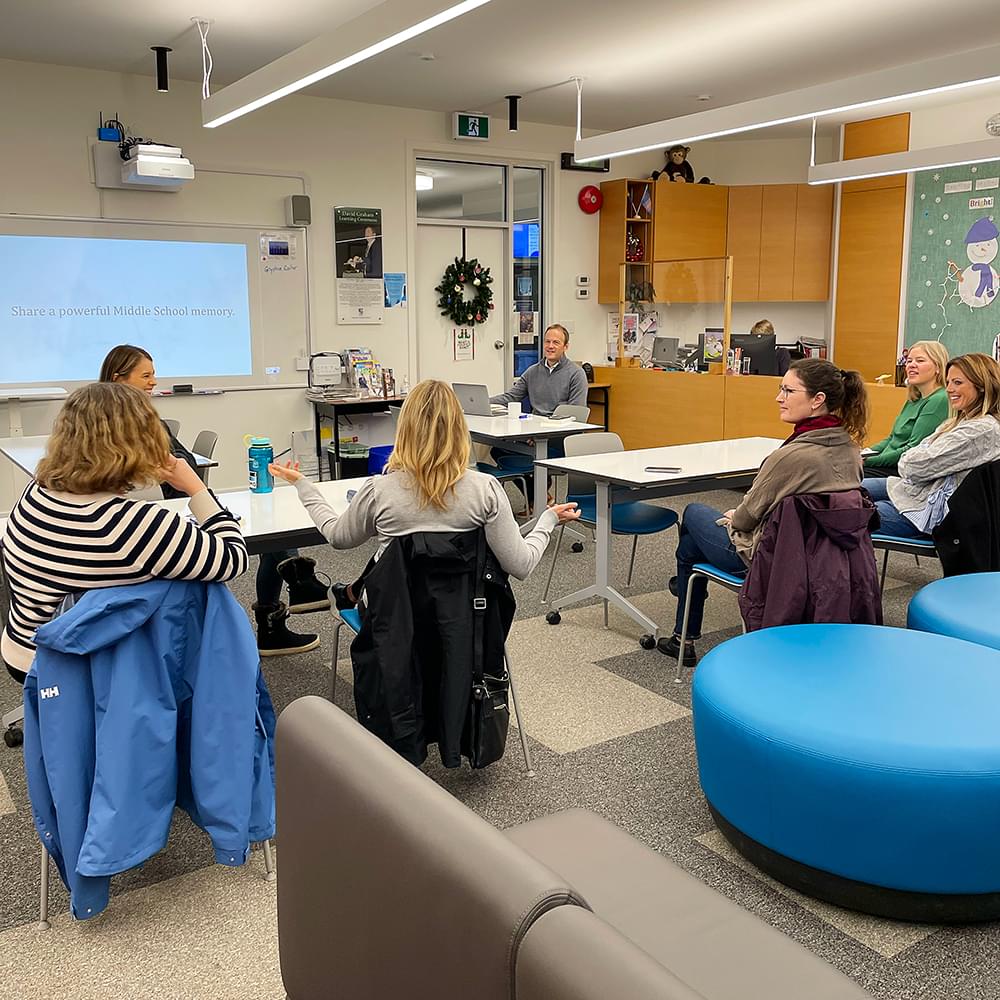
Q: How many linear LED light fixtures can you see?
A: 3